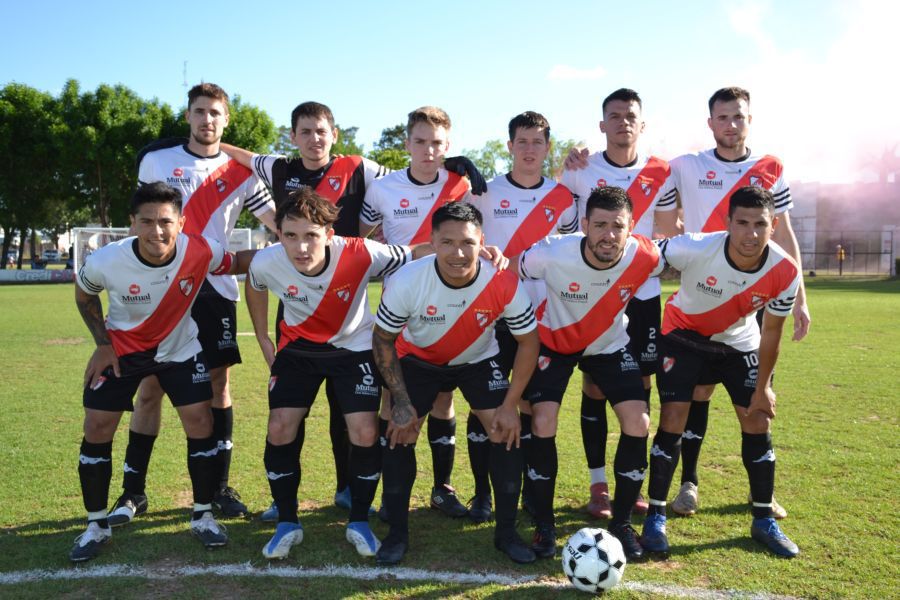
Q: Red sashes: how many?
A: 11